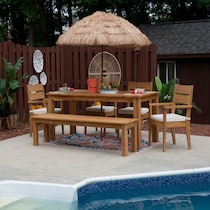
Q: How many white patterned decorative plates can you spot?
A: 3